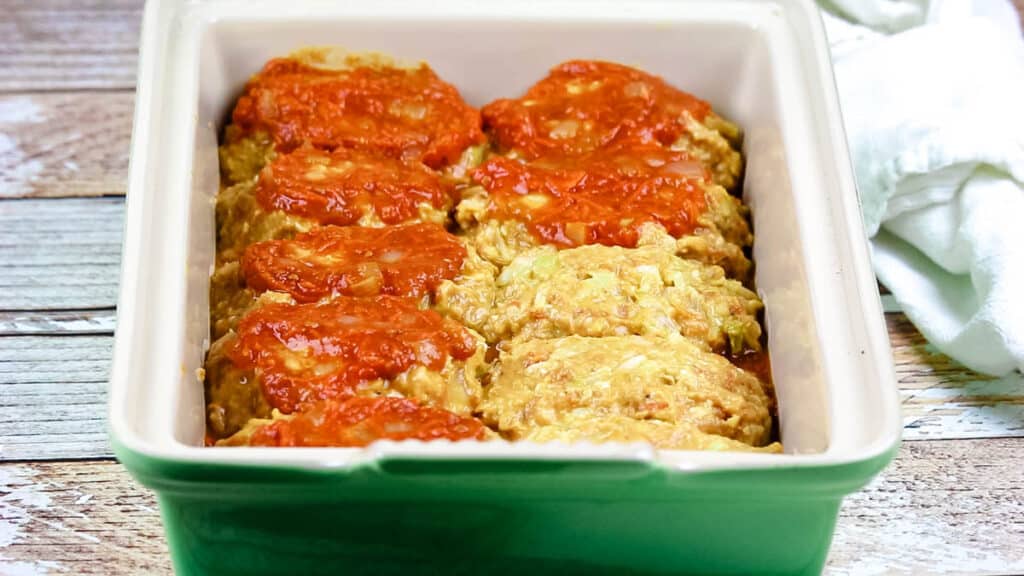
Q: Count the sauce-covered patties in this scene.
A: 7